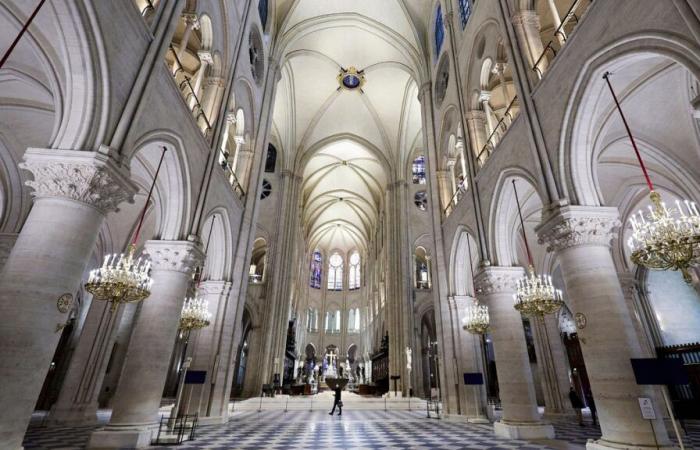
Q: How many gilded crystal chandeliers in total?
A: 5